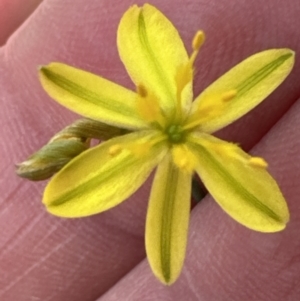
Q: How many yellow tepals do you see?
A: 6